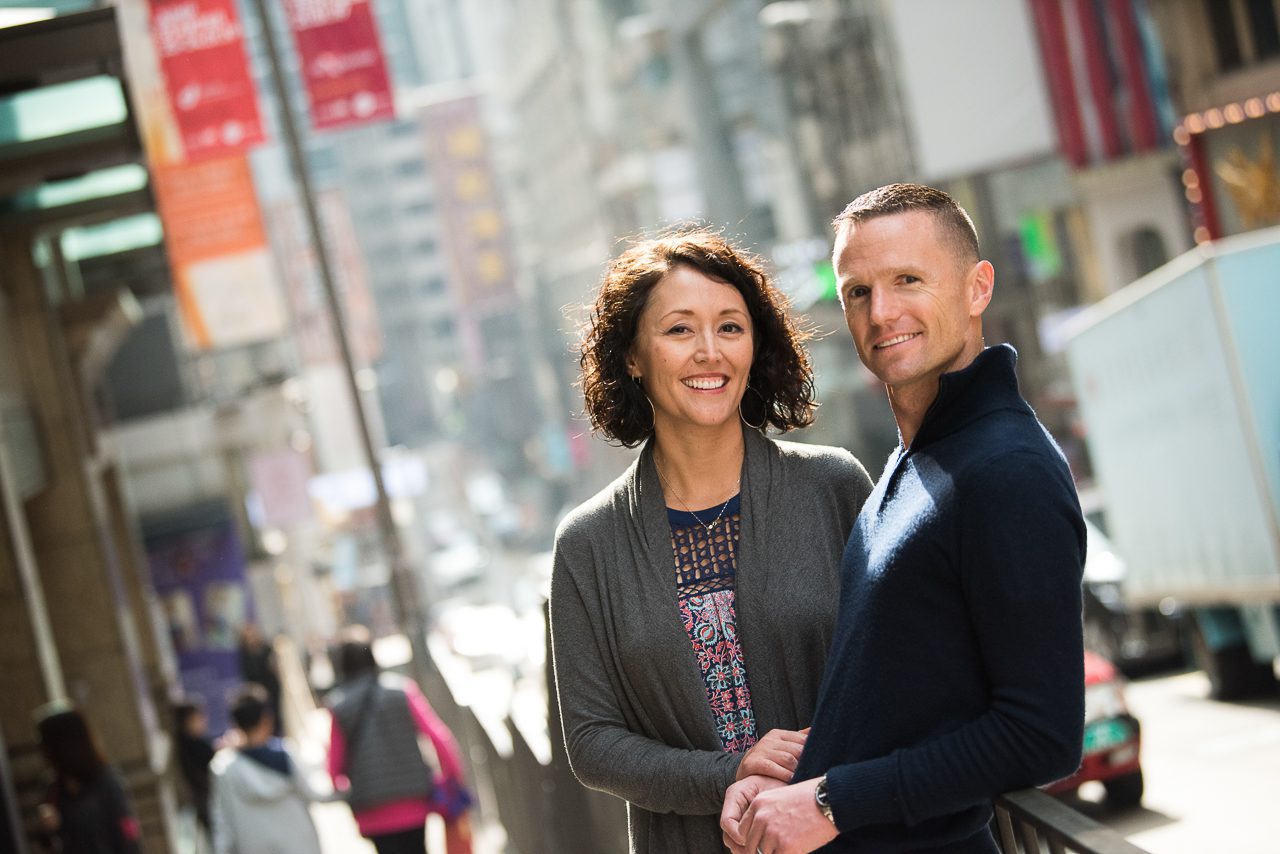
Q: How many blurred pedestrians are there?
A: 5